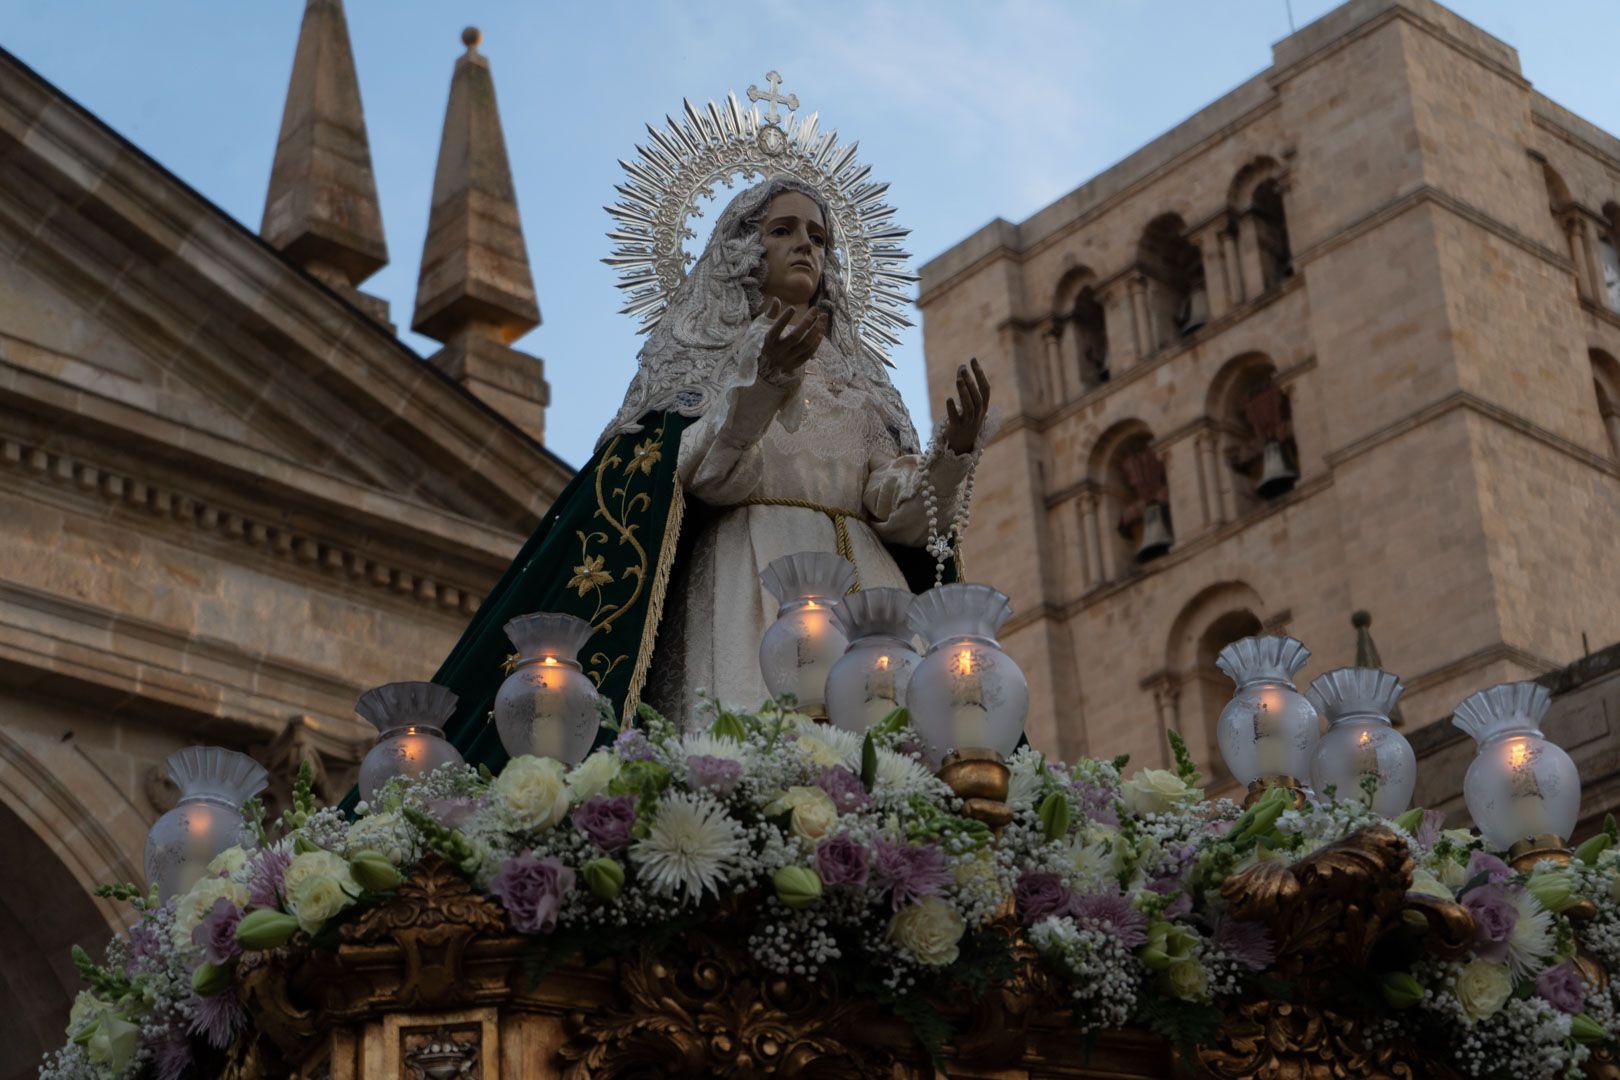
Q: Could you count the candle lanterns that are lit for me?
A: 9